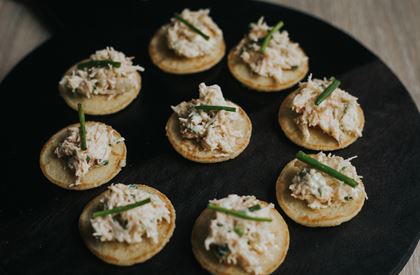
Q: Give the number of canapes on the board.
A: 9